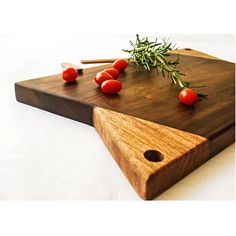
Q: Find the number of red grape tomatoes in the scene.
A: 6